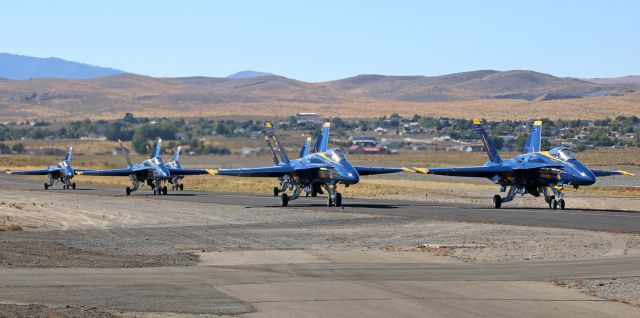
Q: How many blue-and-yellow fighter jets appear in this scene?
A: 6